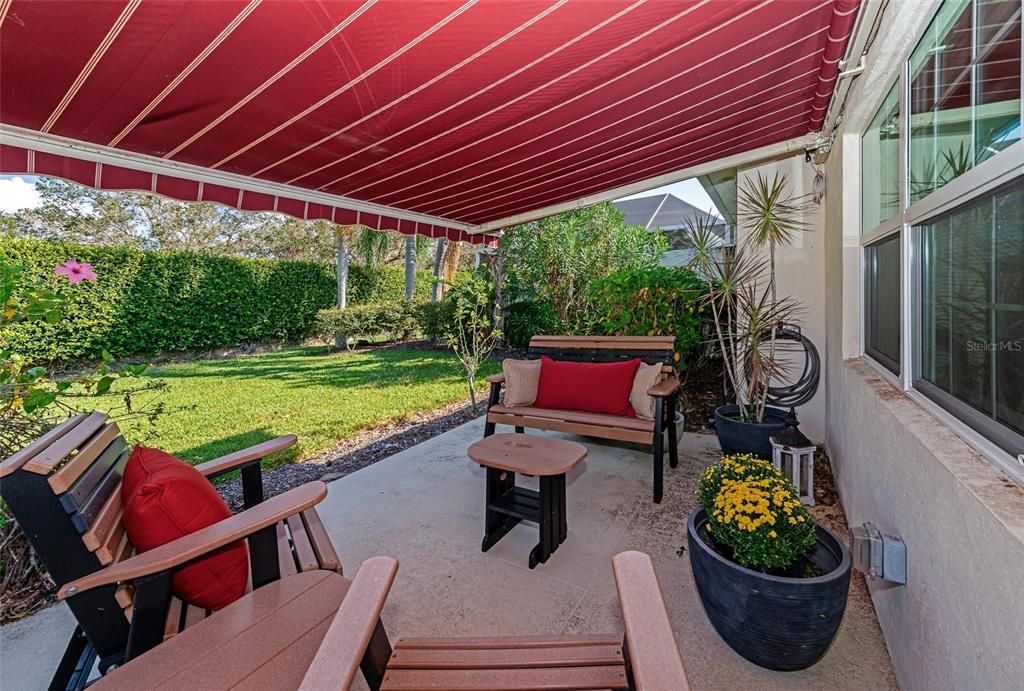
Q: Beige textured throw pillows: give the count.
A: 2